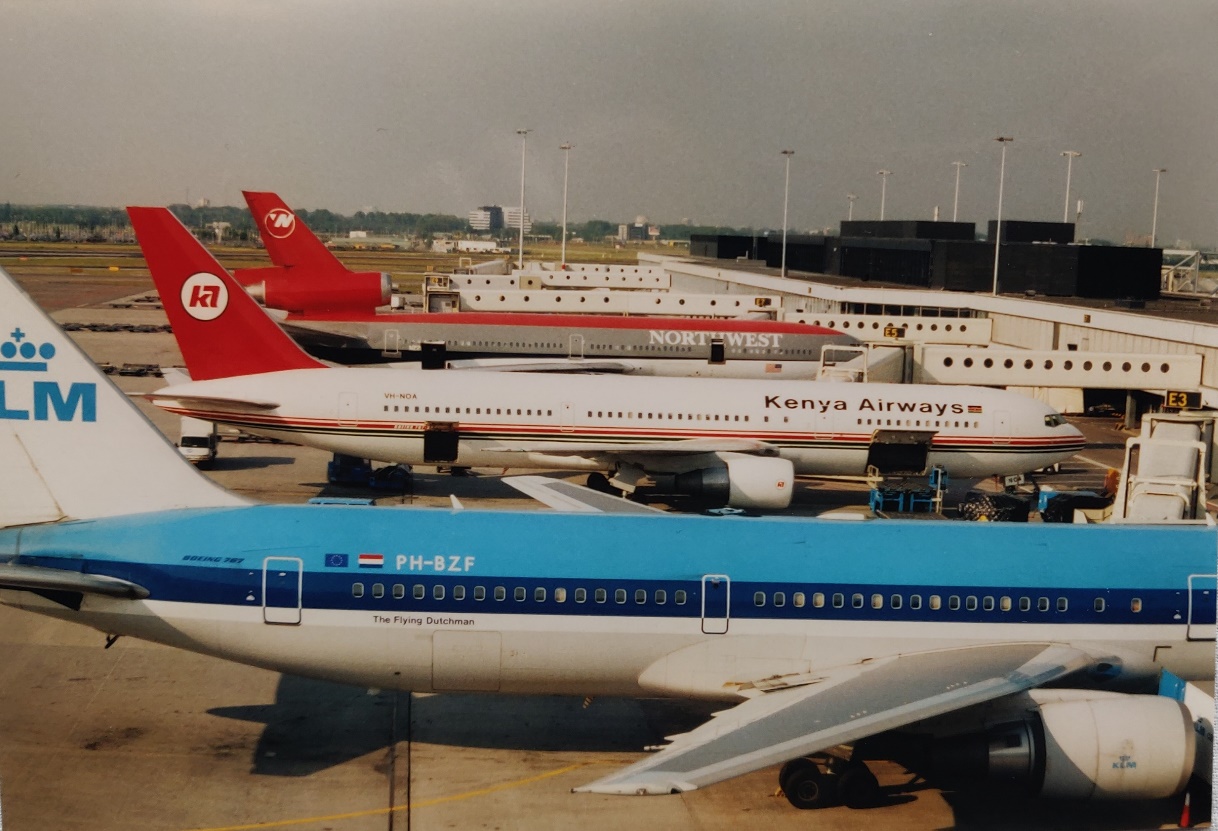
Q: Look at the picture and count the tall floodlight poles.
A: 9